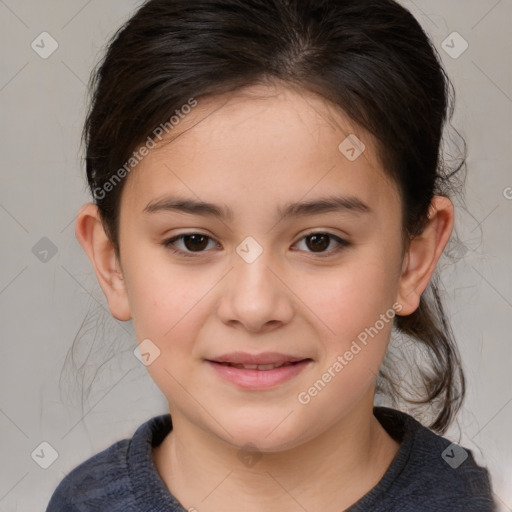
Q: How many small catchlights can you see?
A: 4